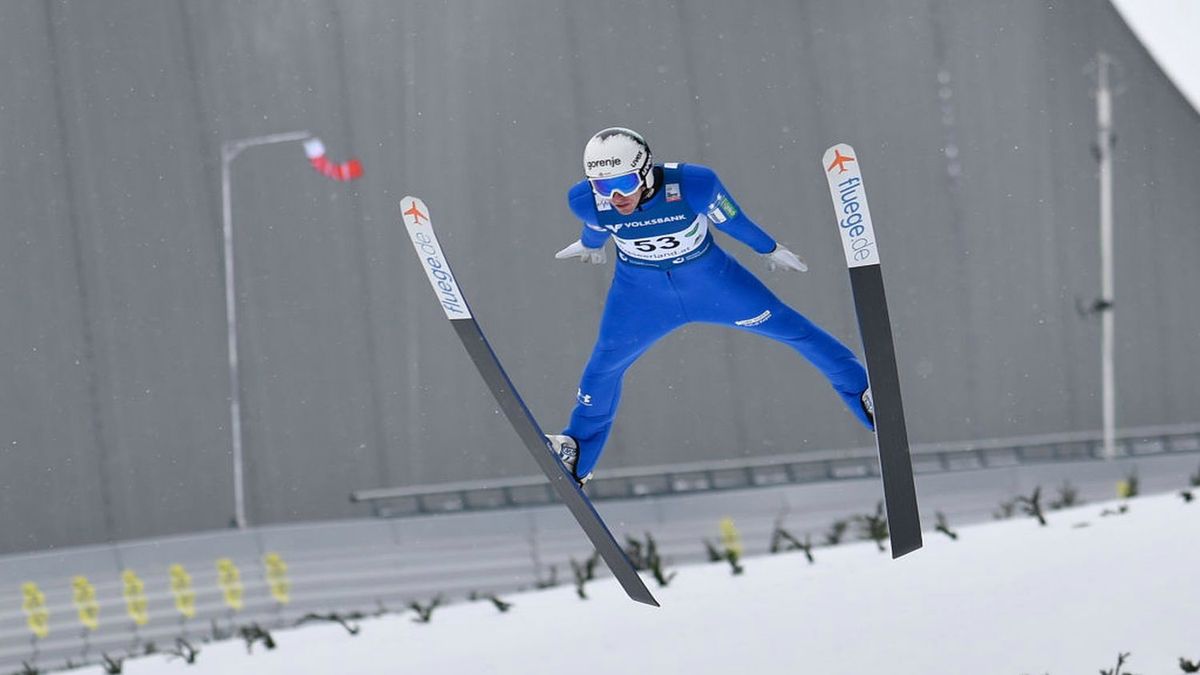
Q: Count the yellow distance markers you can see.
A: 8